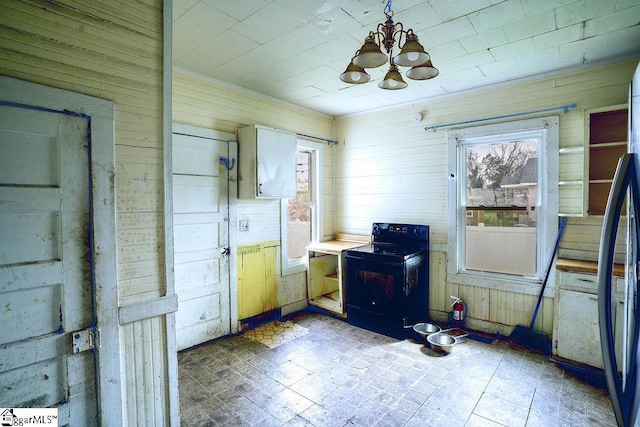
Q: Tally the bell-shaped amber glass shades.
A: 5